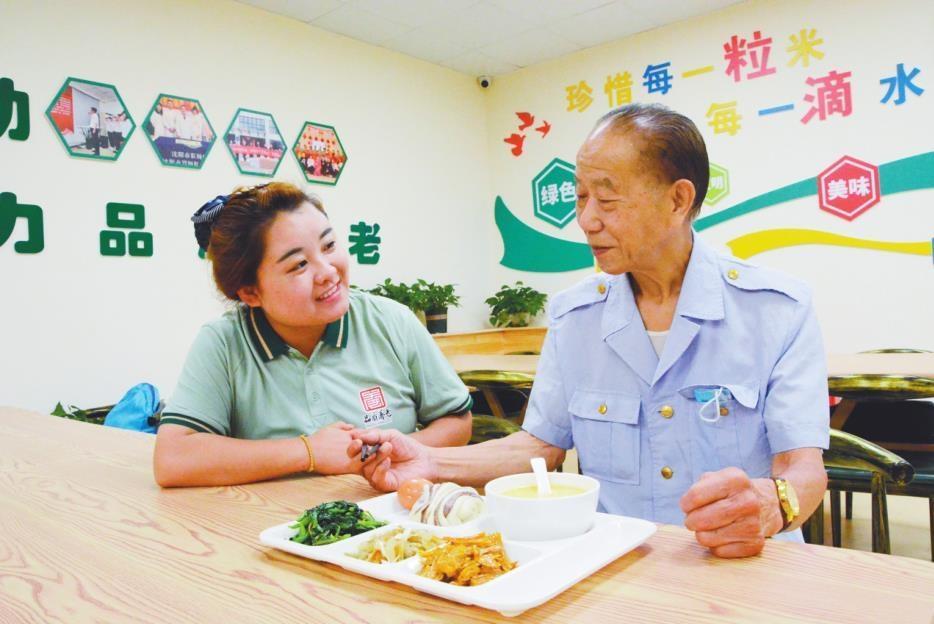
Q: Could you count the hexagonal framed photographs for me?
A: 4